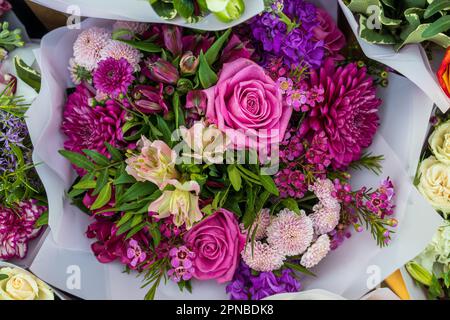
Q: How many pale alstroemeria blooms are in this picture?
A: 3